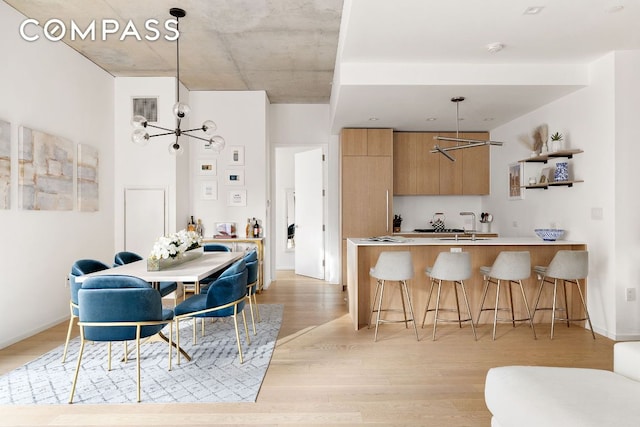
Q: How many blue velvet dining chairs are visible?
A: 6